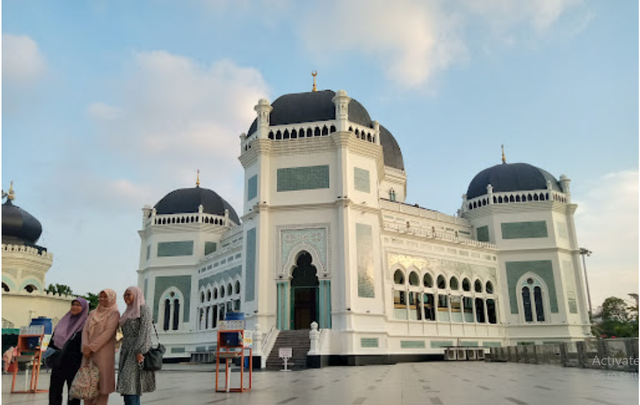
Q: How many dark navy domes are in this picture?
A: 5